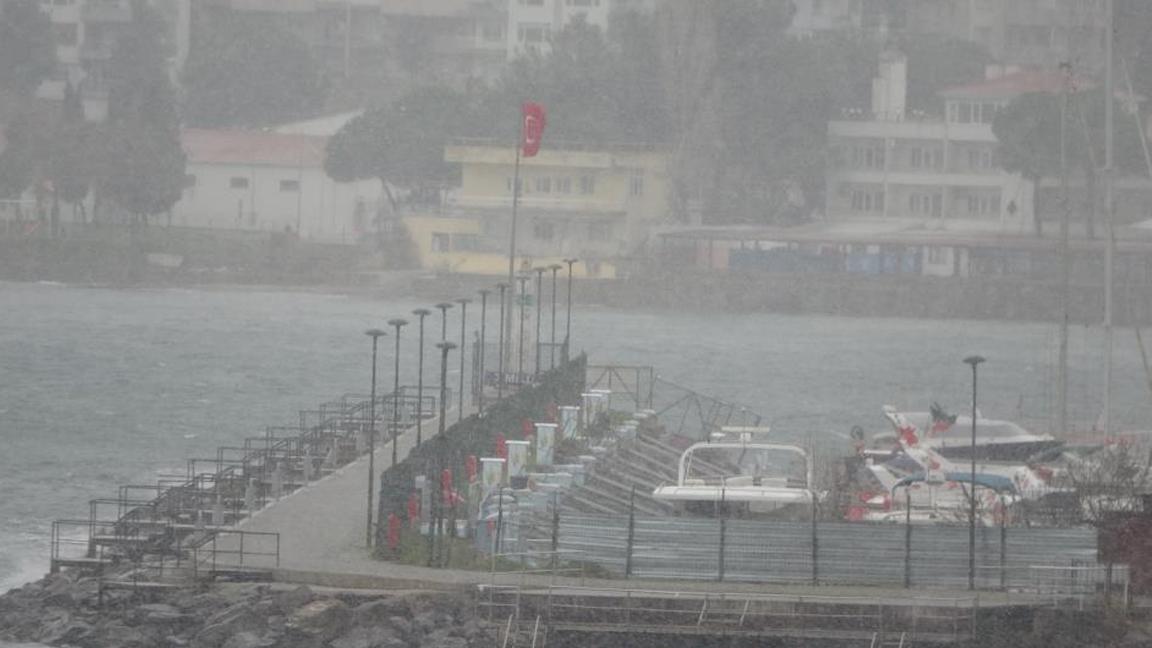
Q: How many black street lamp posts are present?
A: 13